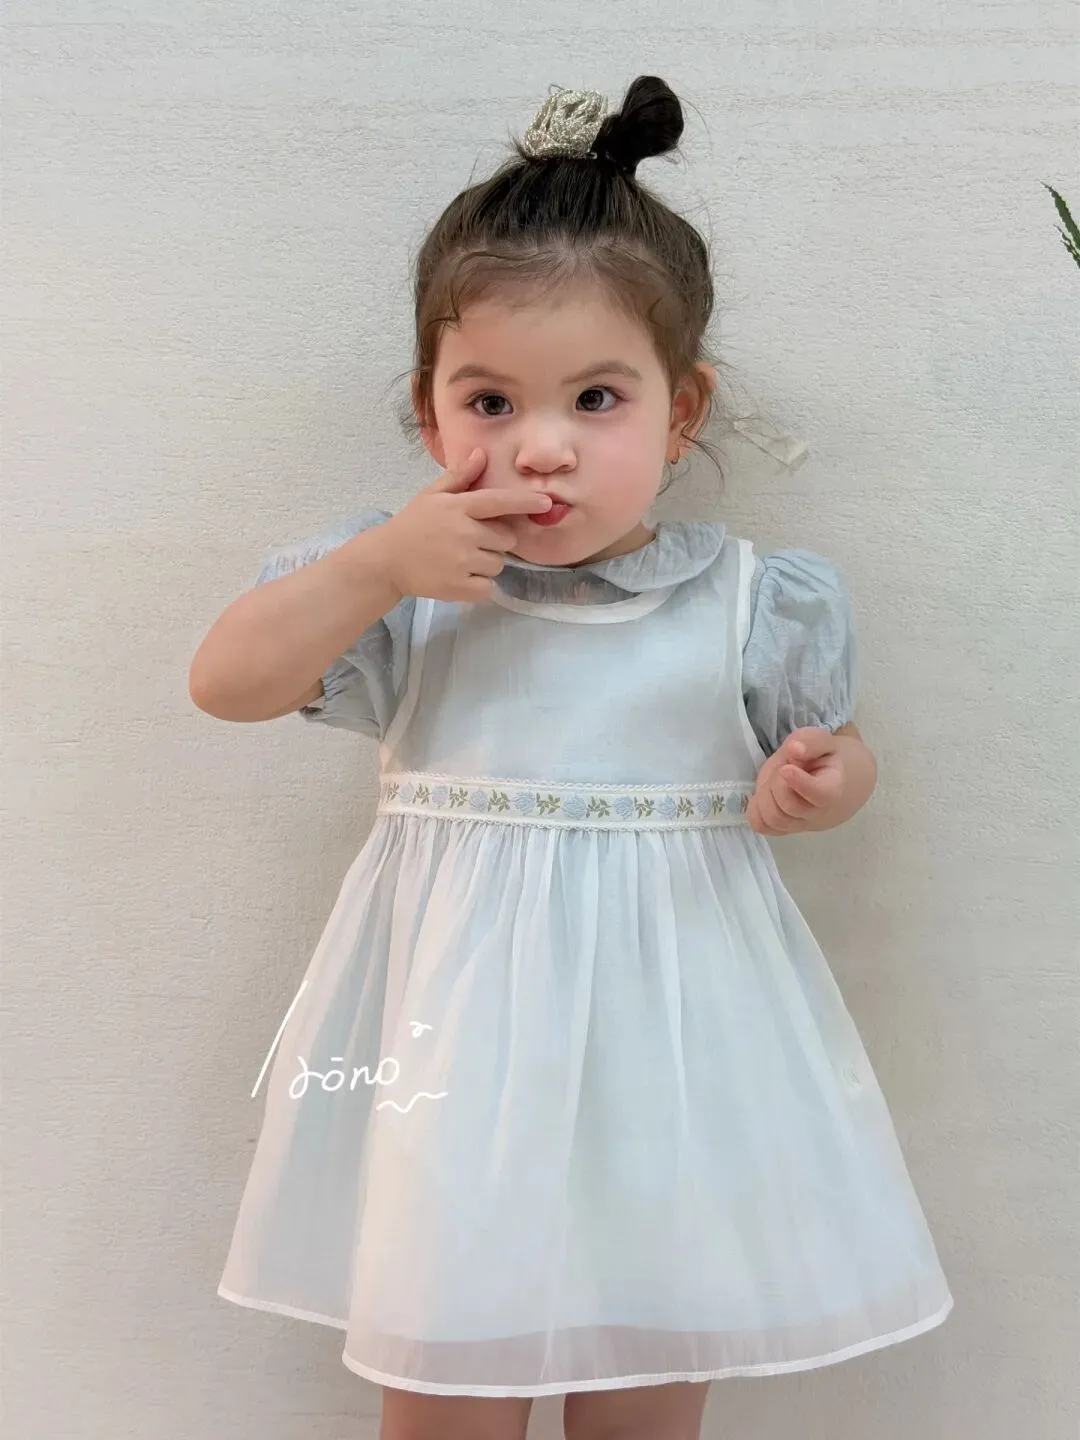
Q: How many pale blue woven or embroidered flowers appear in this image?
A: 9